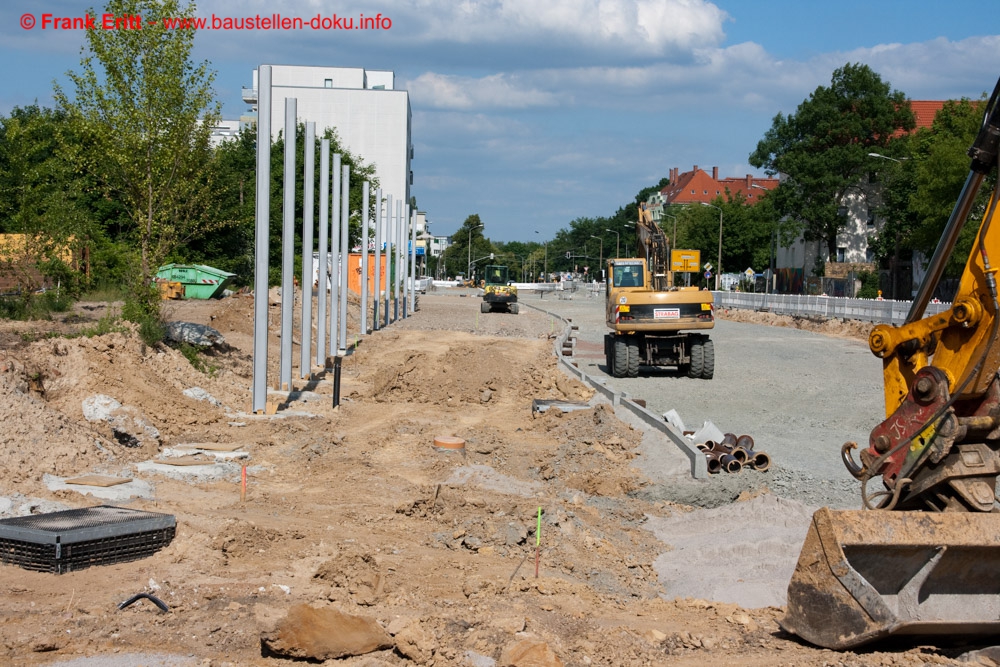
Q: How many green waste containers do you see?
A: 1